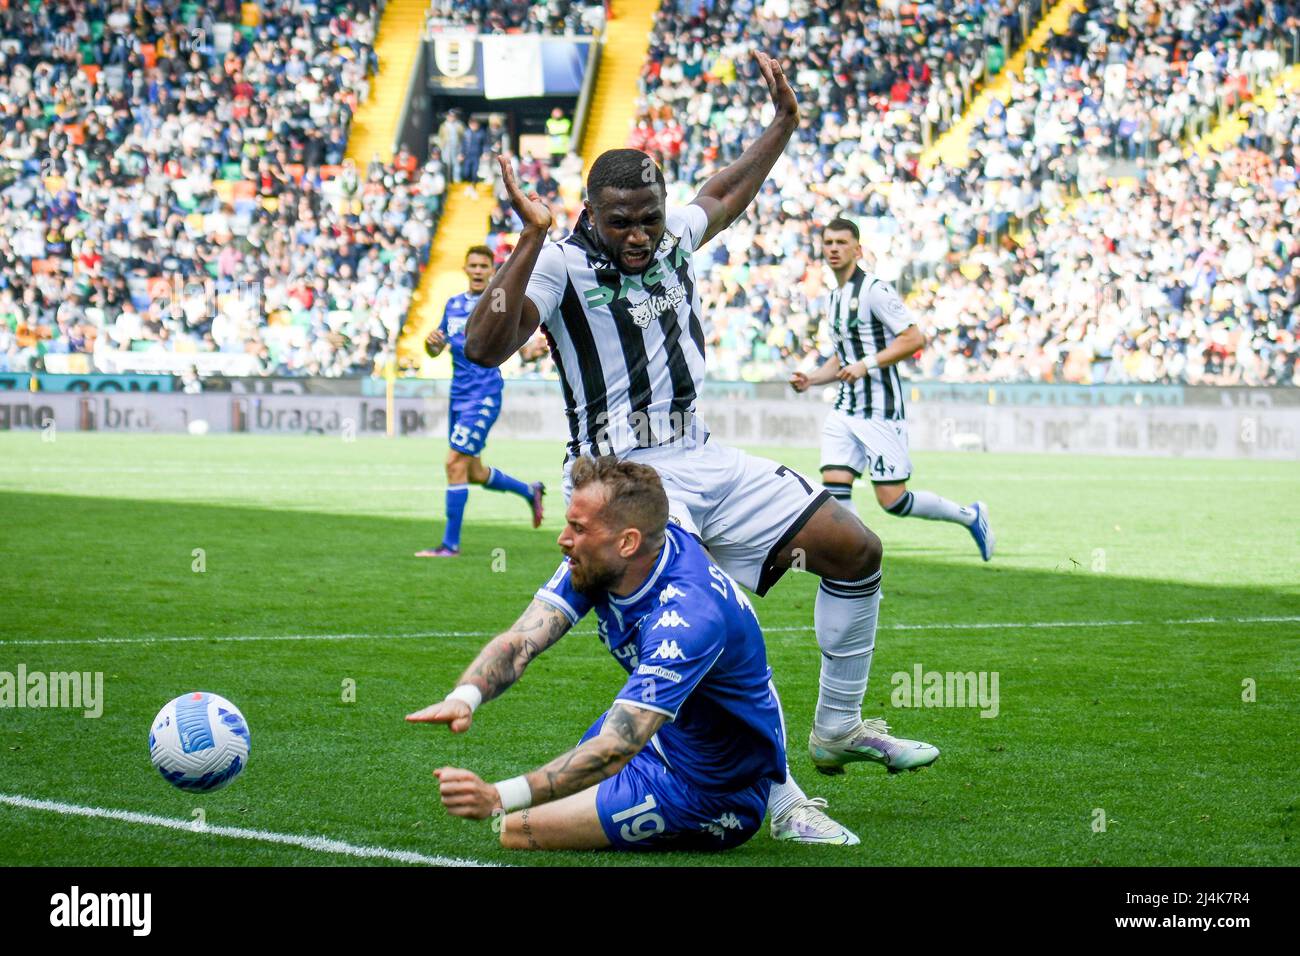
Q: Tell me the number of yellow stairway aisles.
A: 5